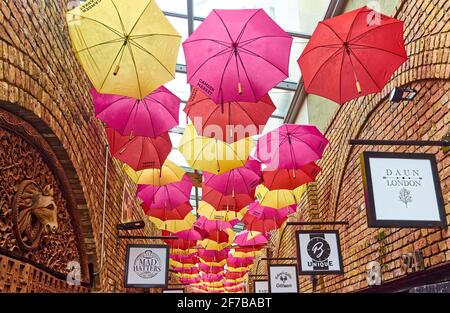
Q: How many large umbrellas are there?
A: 3